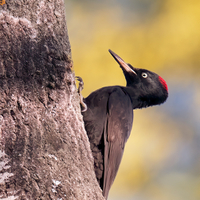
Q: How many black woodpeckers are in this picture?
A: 1